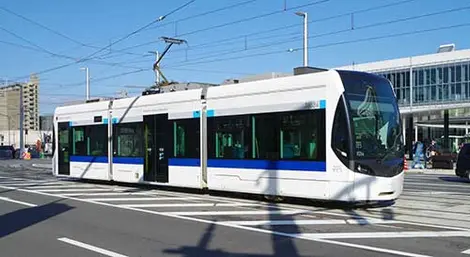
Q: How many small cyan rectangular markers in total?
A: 6